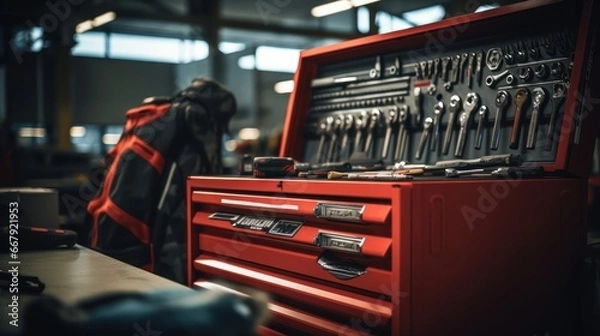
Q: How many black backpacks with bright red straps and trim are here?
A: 1